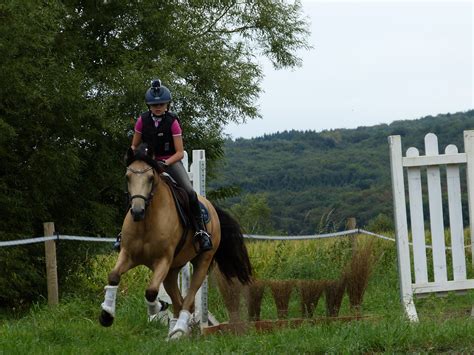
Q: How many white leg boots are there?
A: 4